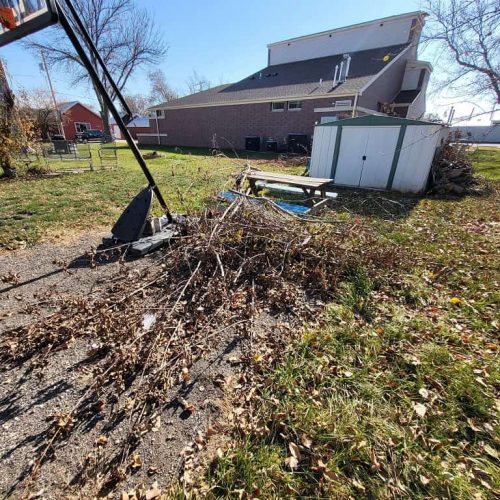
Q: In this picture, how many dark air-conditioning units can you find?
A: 3